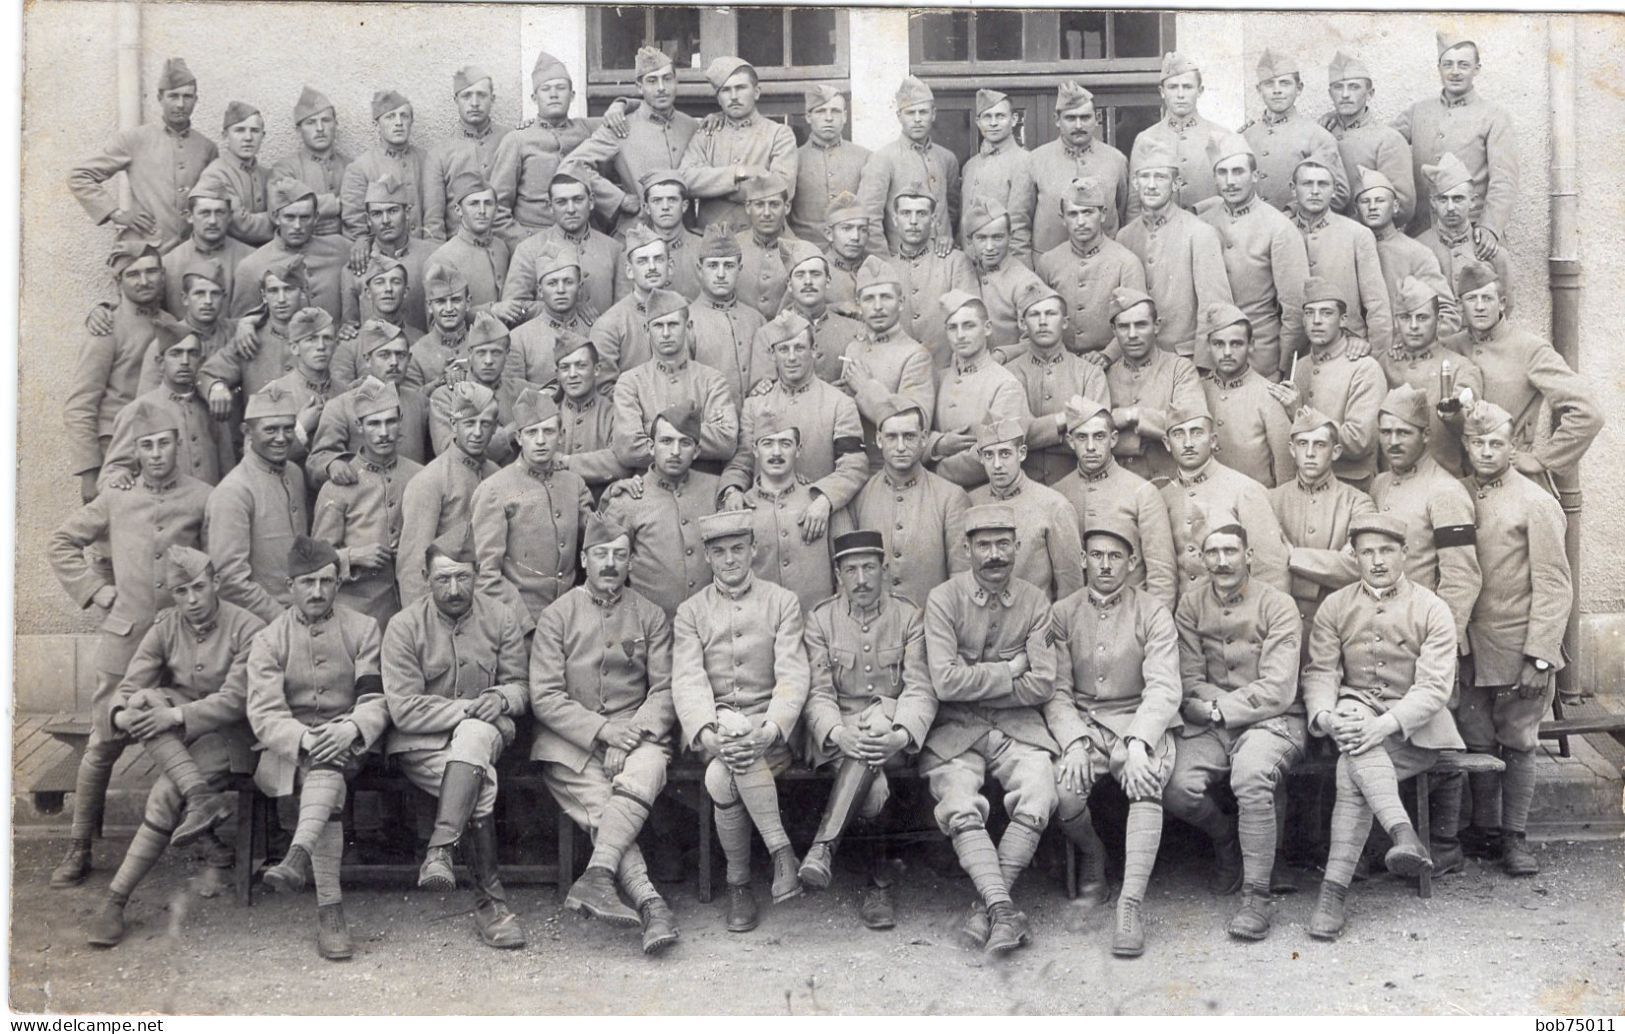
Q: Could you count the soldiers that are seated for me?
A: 10